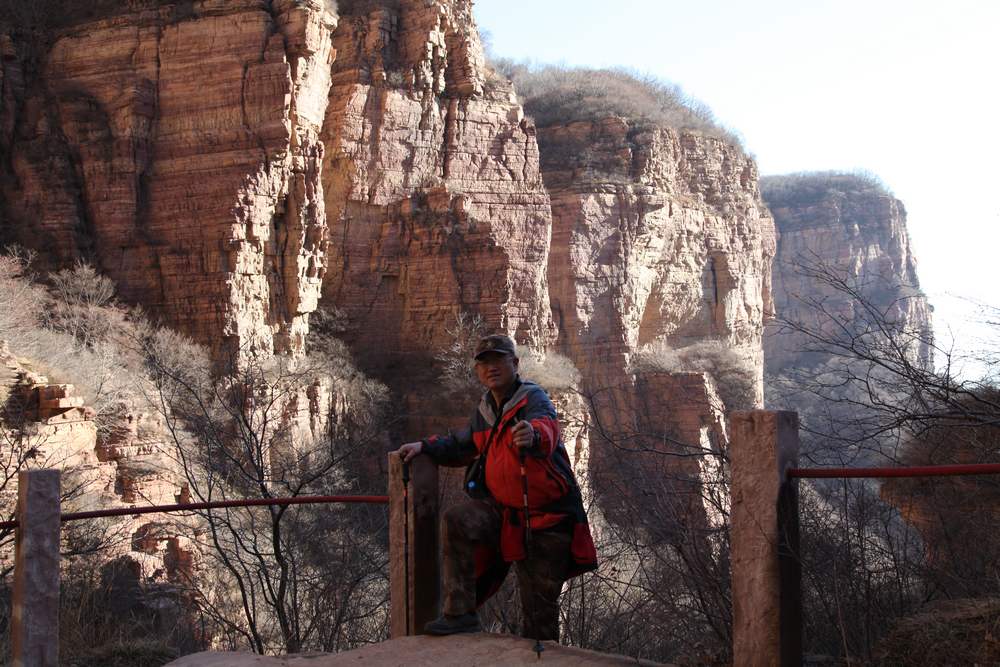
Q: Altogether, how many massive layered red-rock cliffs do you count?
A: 4